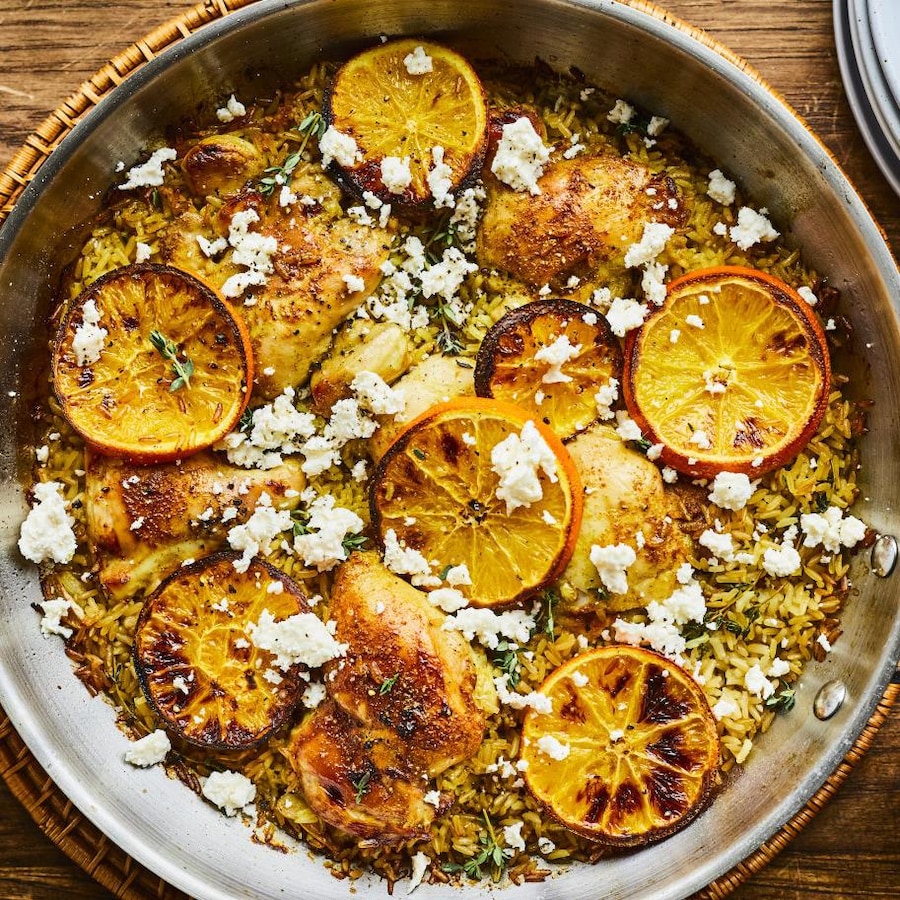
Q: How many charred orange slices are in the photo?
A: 7